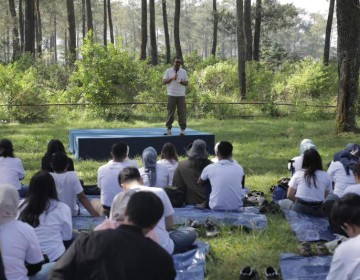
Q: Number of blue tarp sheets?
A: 4